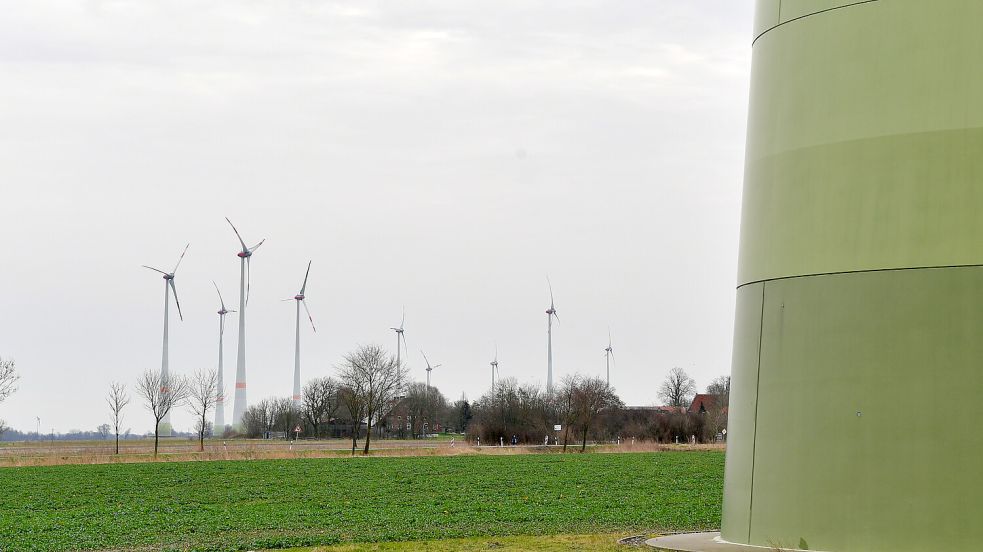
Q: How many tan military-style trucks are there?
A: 0